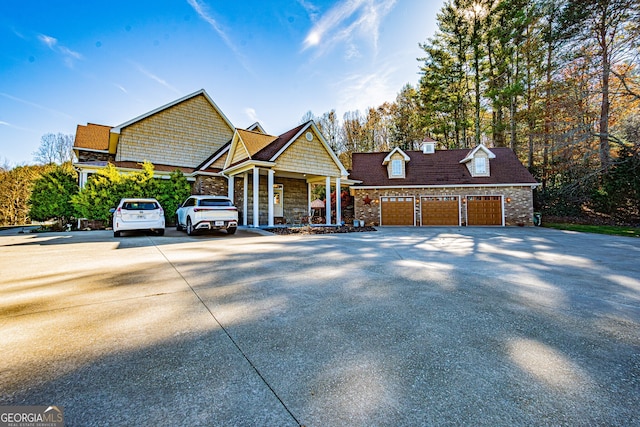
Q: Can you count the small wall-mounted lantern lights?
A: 4